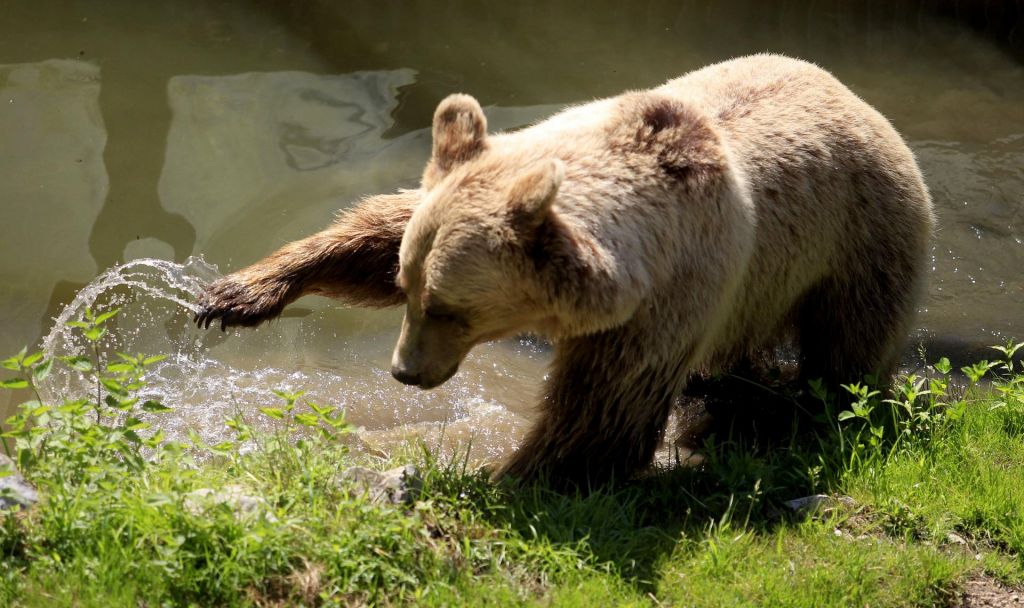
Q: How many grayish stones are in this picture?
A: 4